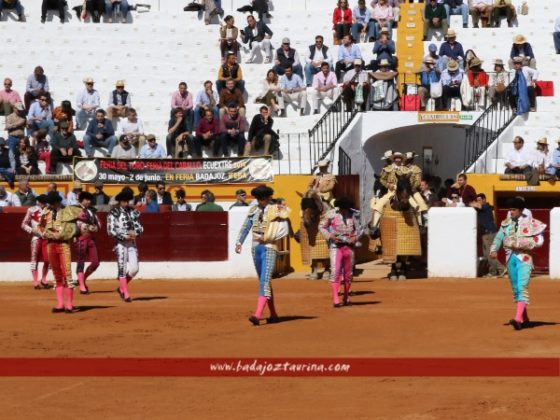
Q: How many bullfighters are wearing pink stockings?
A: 7